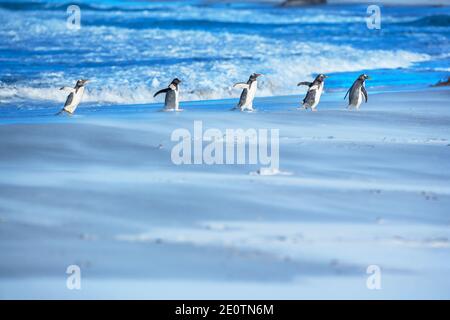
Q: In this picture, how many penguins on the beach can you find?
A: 5